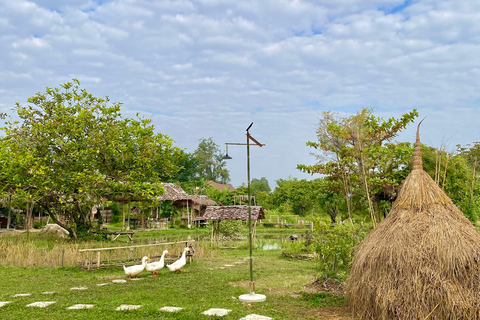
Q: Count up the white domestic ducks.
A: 3